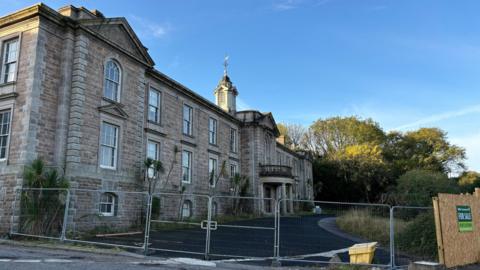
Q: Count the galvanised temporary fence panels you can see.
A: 6